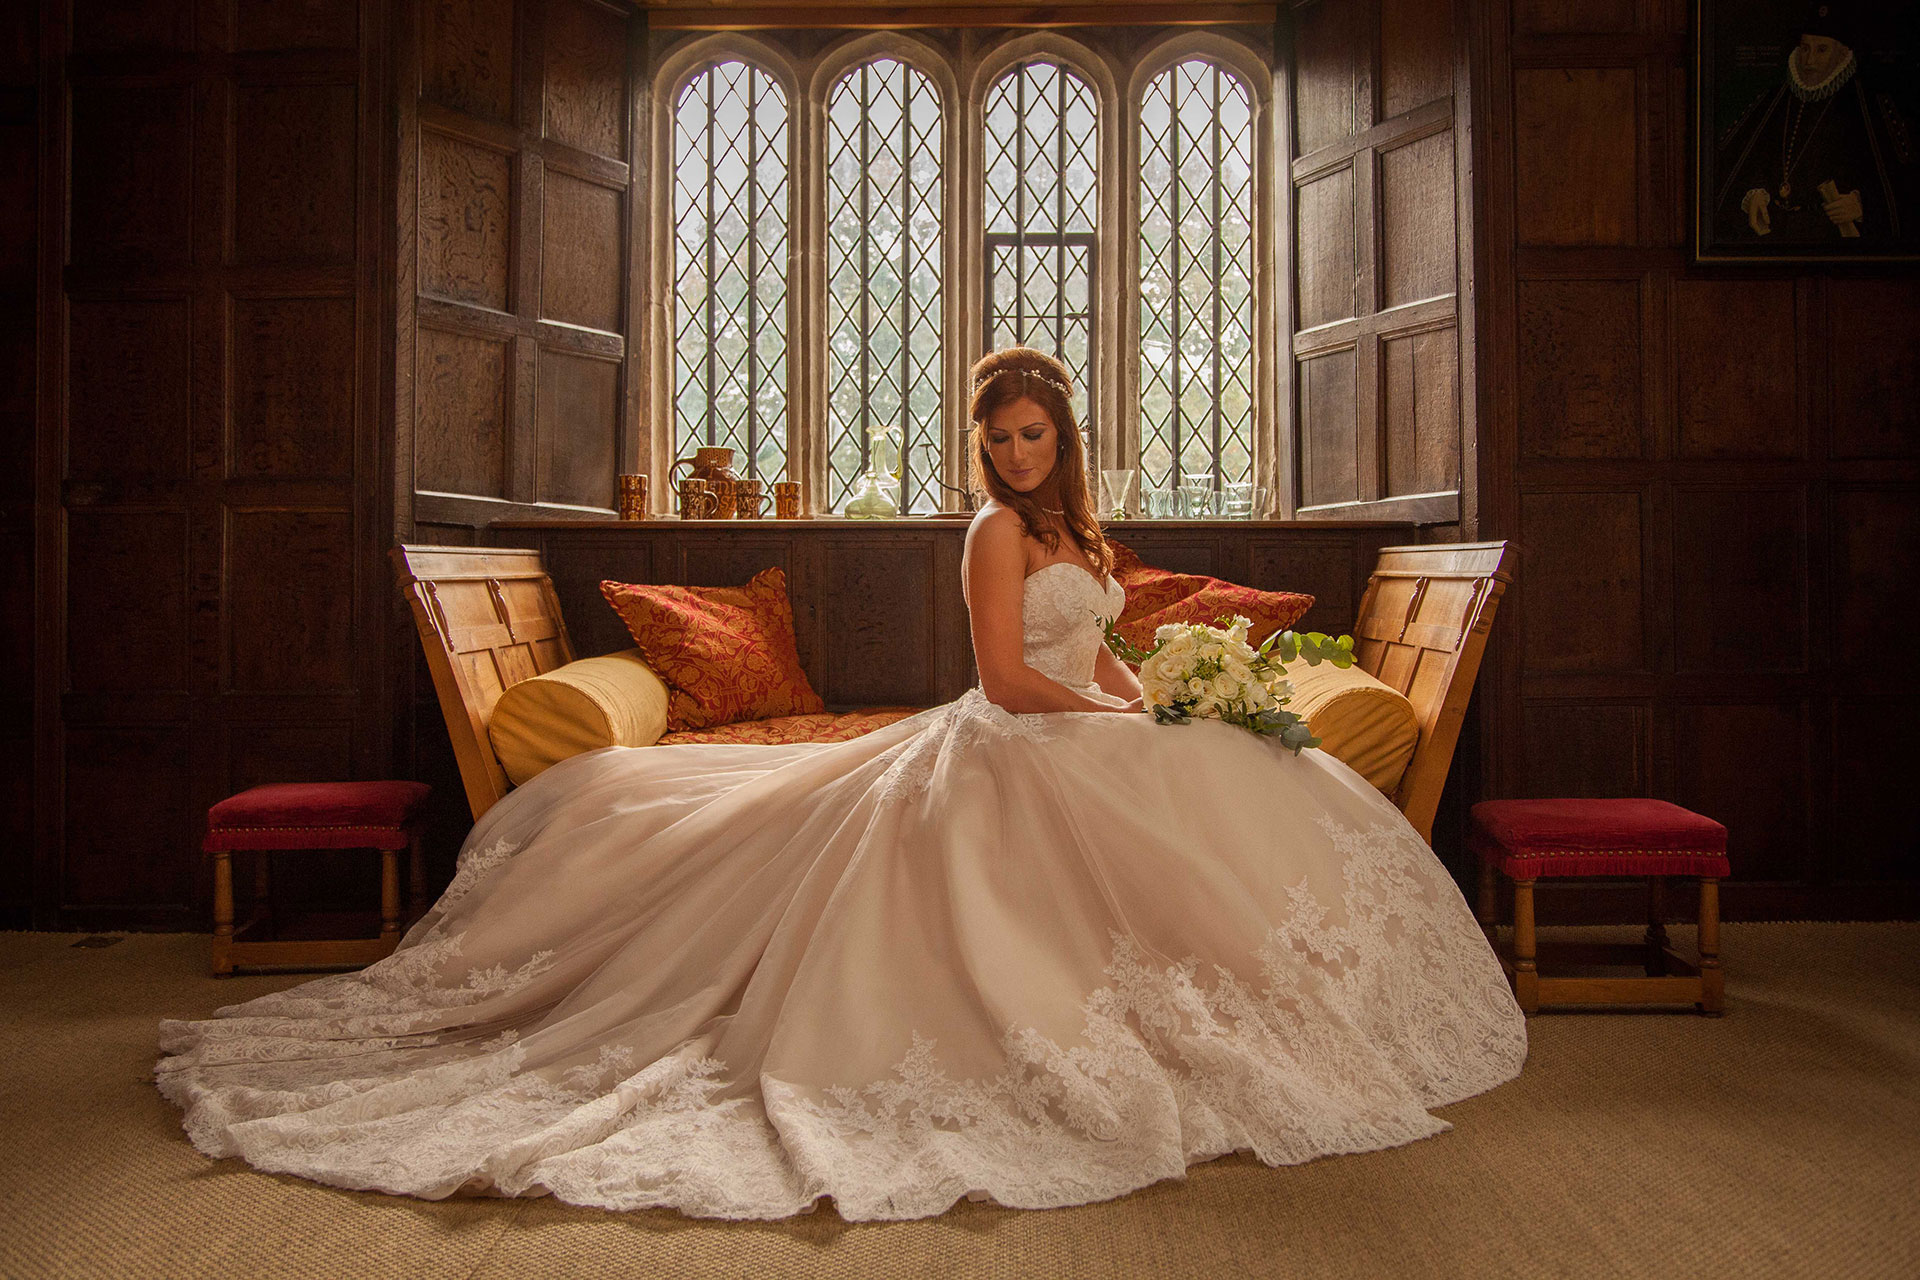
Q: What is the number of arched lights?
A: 4